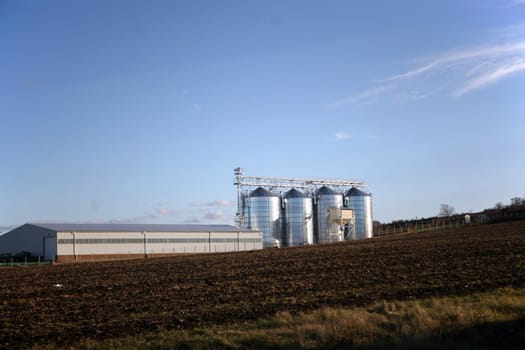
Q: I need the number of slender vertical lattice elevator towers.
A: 1